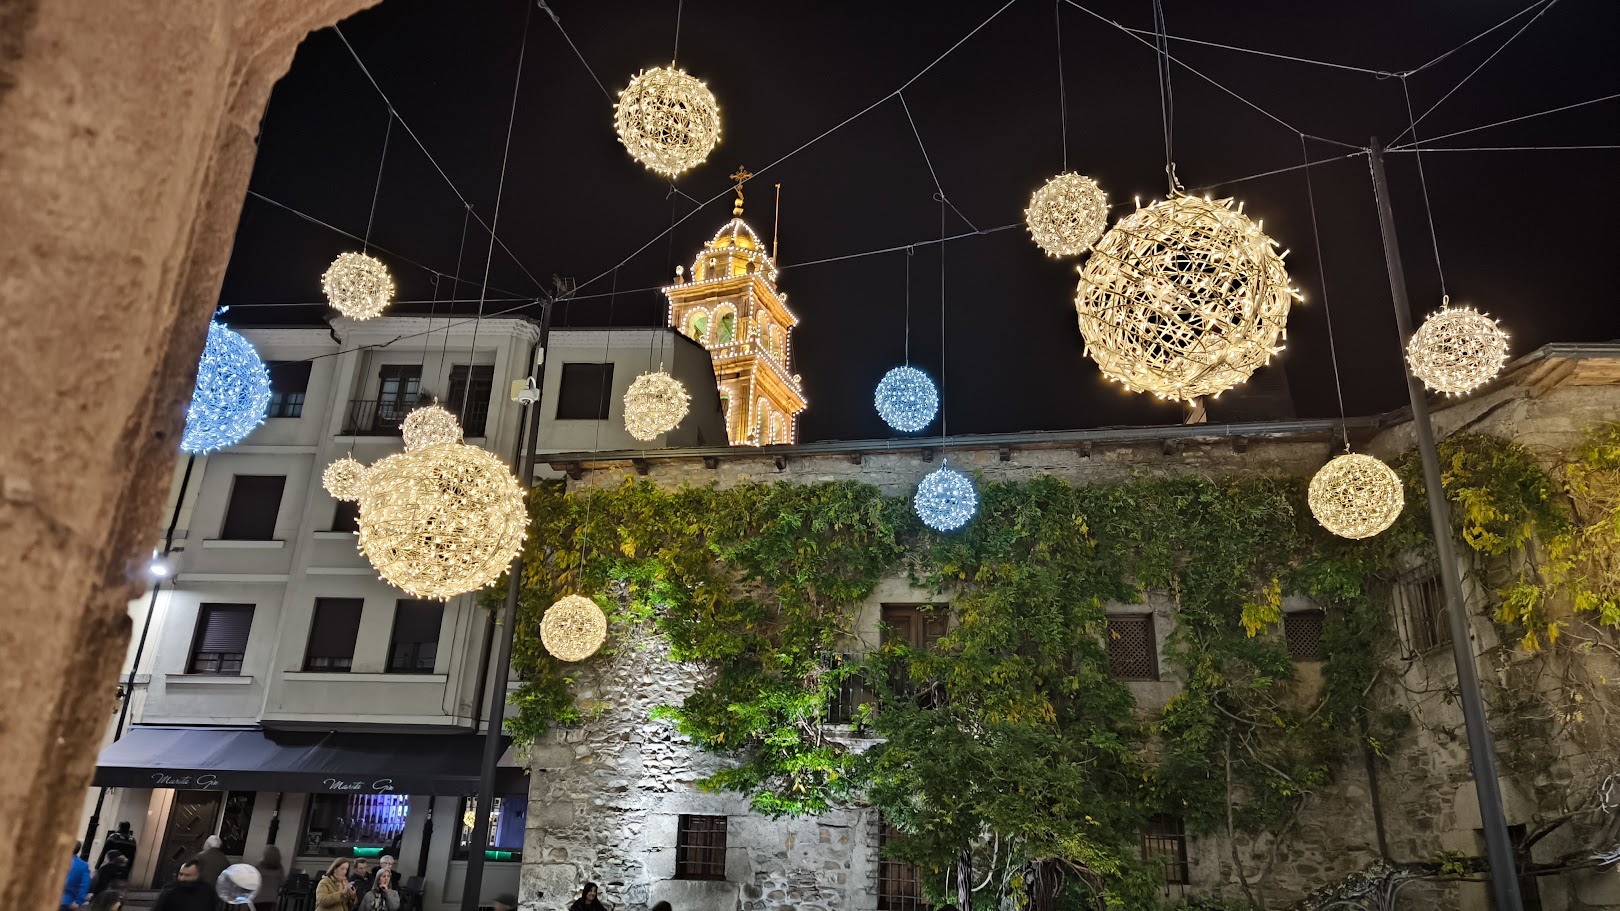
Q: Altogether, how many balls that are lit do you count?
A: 14